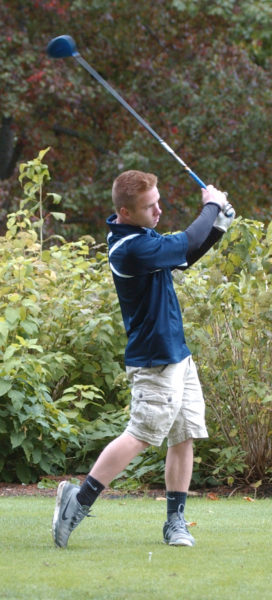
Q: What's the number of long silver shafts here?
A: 1